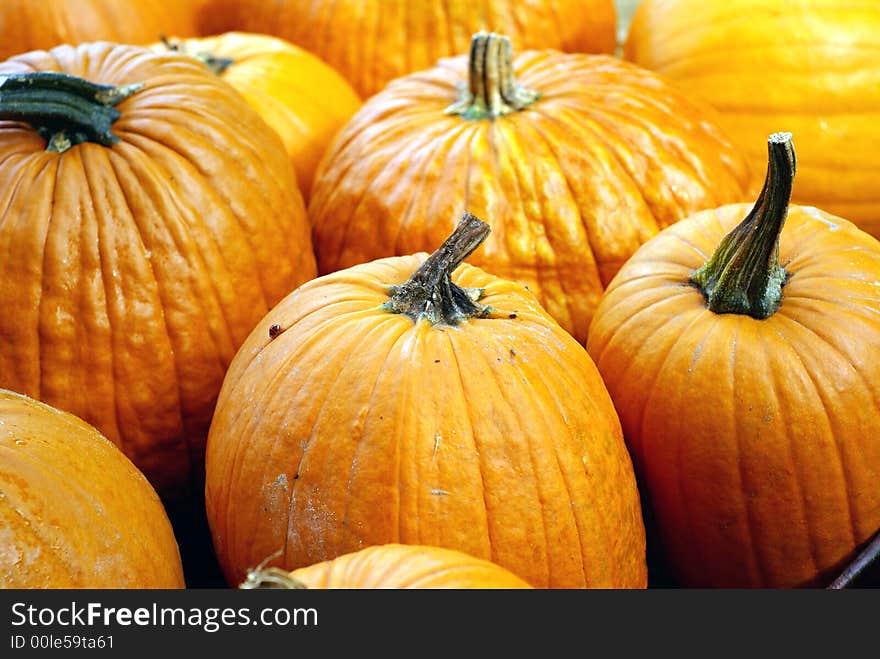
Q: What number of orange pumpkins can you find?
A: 10